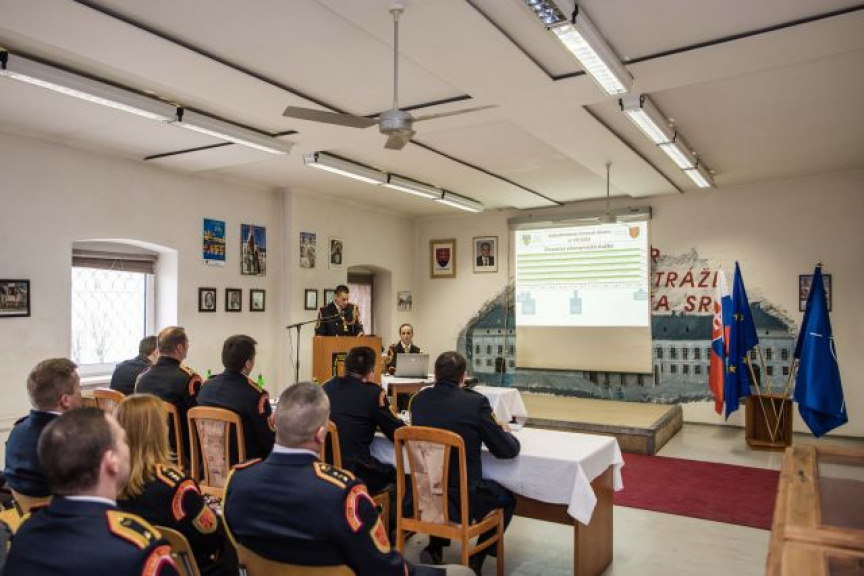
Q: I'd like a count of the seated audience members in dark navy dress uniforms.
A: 9